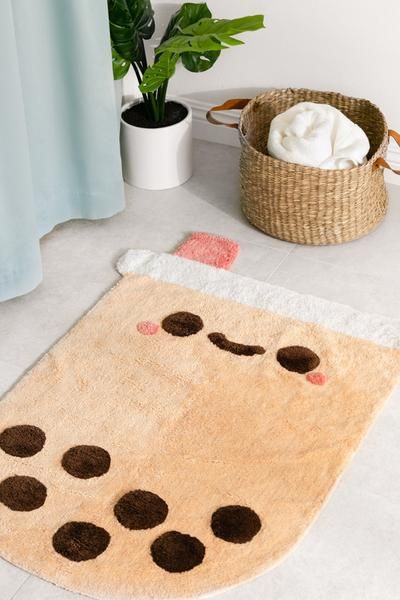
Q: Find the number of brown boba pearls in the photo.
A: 7